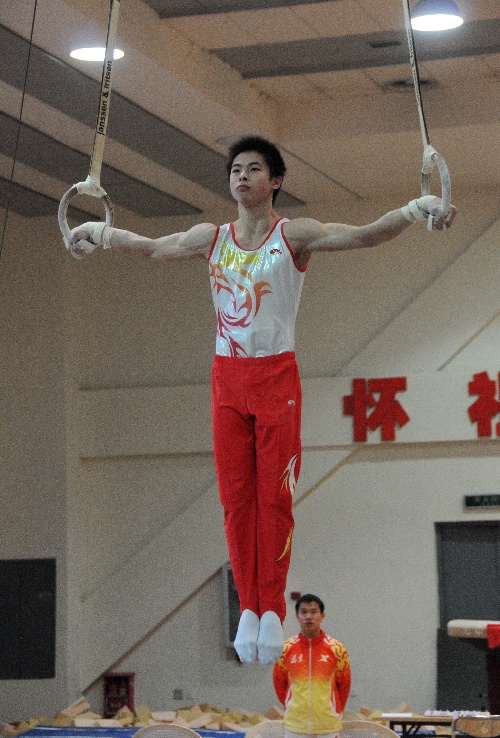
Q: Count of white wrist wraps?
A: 2